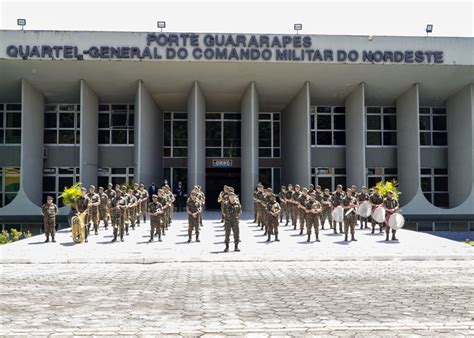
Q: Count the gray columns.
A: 9